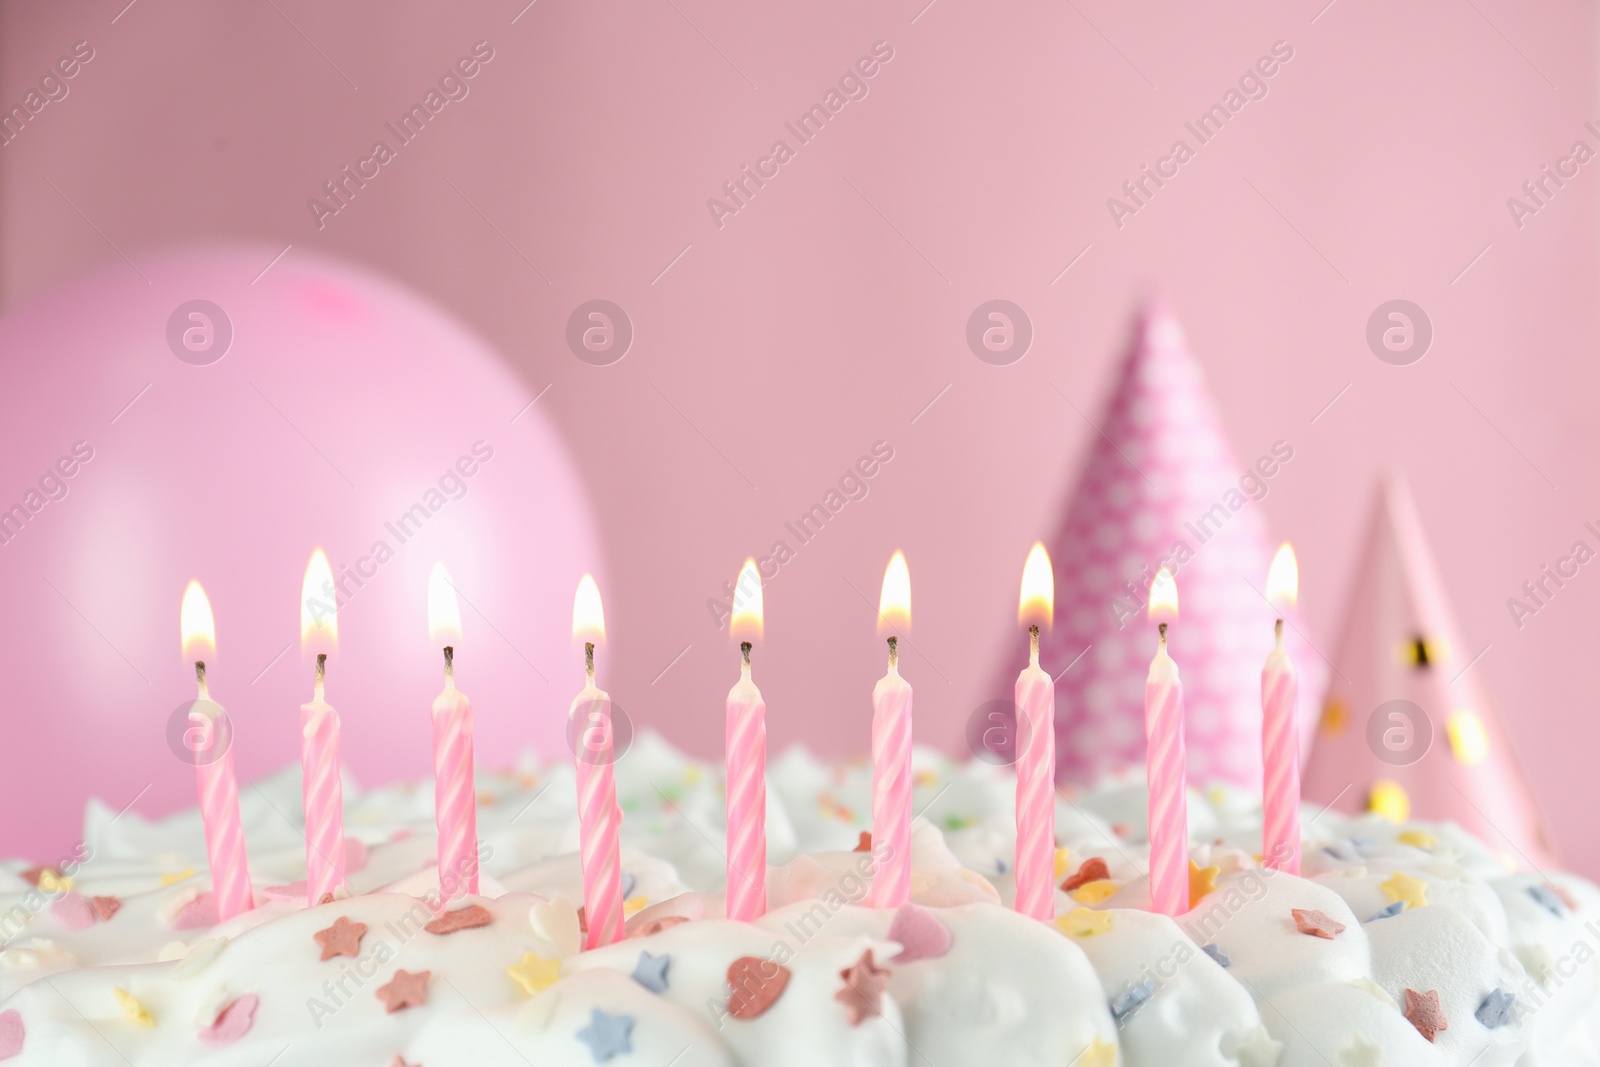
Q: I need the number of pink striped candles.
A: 9